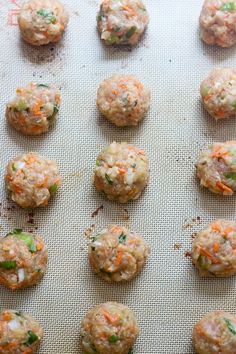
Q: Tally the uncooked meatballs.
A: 15